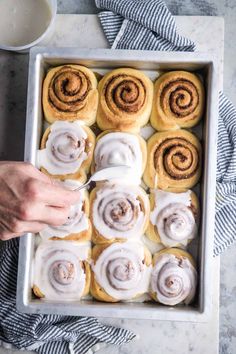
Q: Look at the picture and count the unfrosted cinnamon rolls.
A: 4